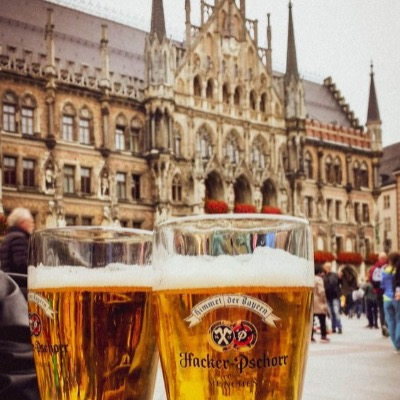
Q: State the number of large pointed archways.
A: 3